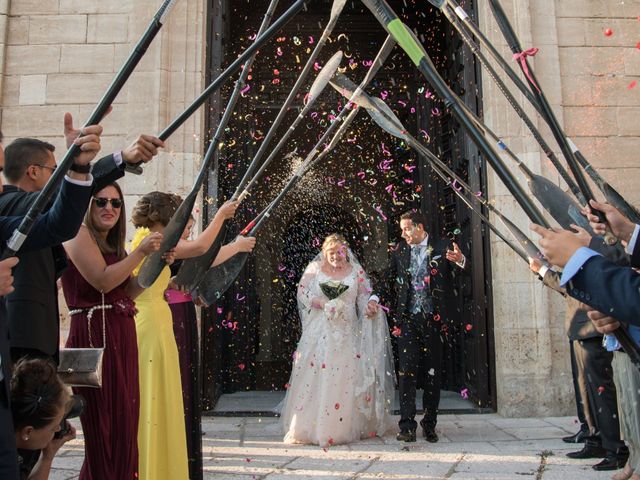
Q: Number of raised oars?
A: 14